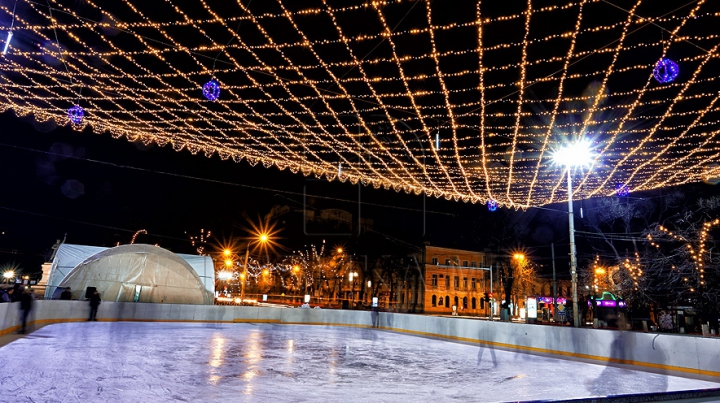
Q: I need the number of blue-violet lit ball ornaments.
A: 5